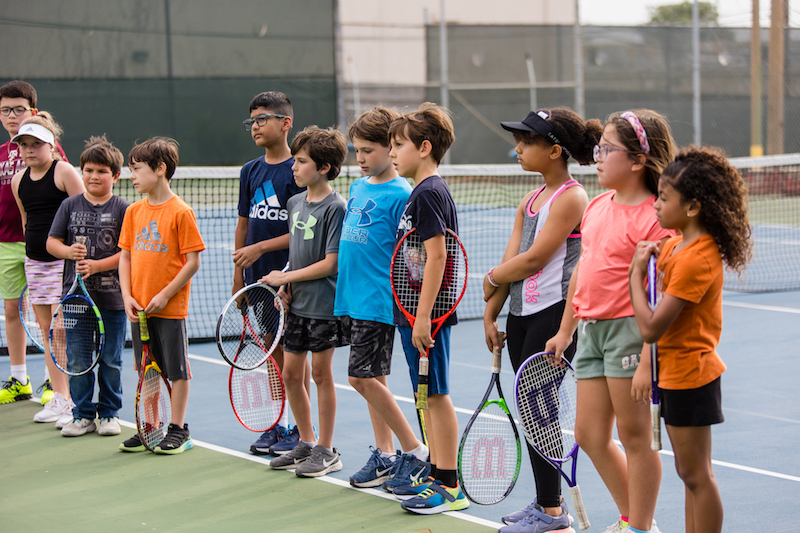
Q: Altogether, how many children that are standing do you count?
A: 11